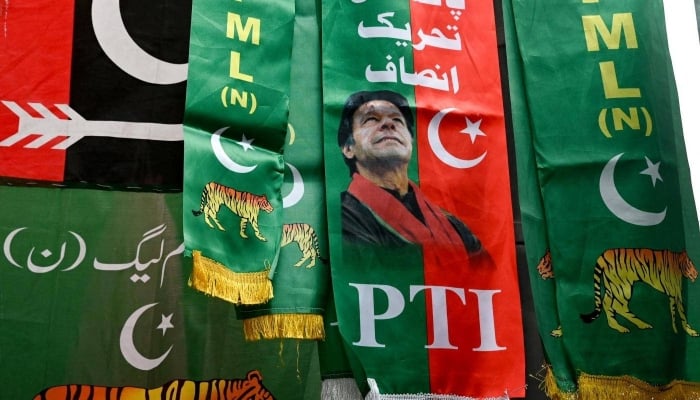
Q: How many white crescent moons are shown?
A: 6